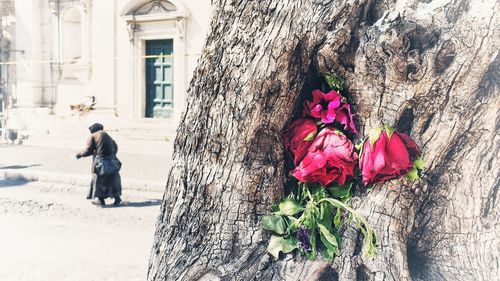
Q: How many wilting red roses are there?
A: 3